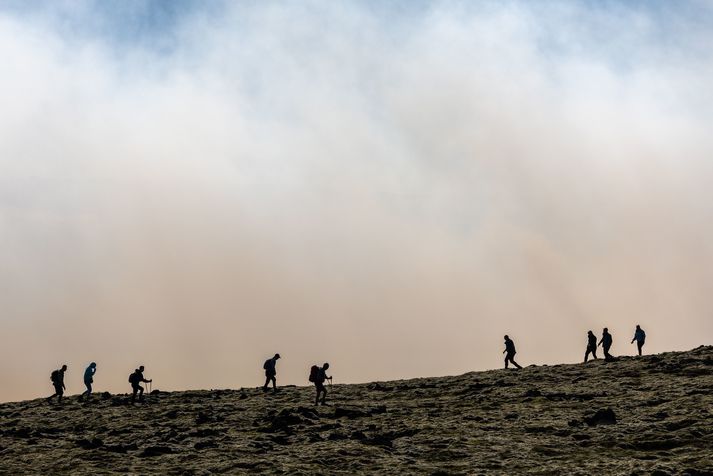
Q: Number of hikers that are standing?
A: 9